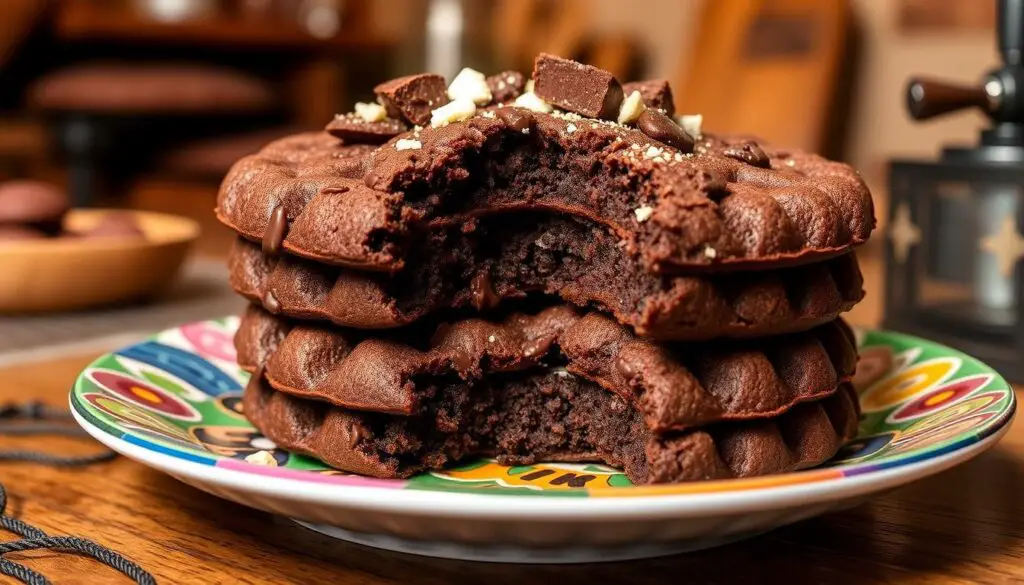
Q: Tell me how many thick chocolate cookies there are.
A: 4